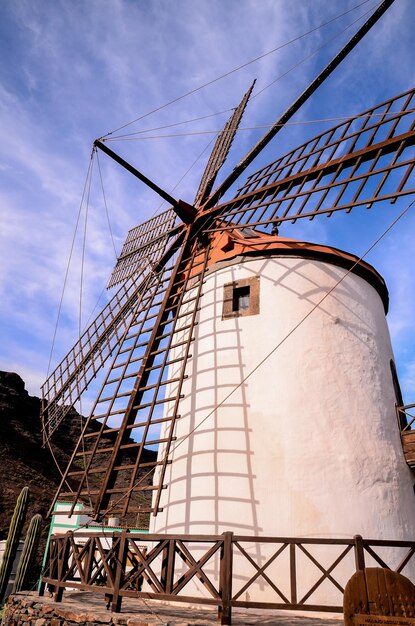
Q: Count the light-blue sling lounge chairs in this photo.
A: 0